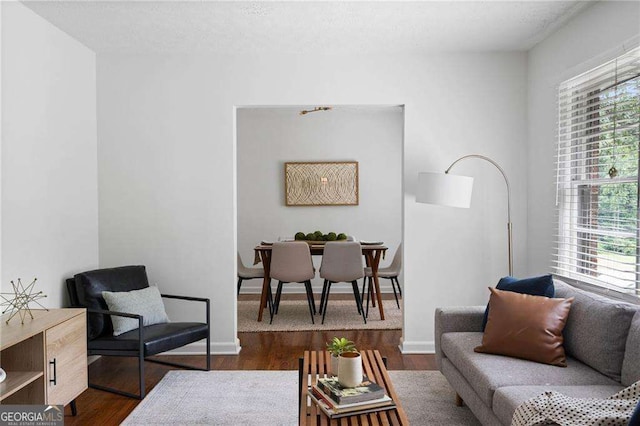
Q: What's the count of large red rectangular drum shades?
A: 0